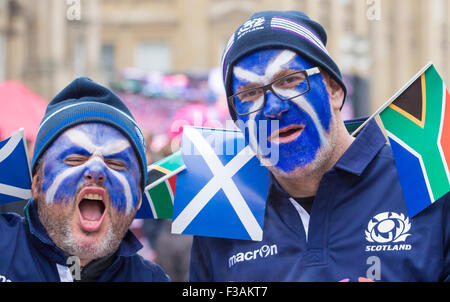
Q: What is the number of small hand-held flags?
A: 4